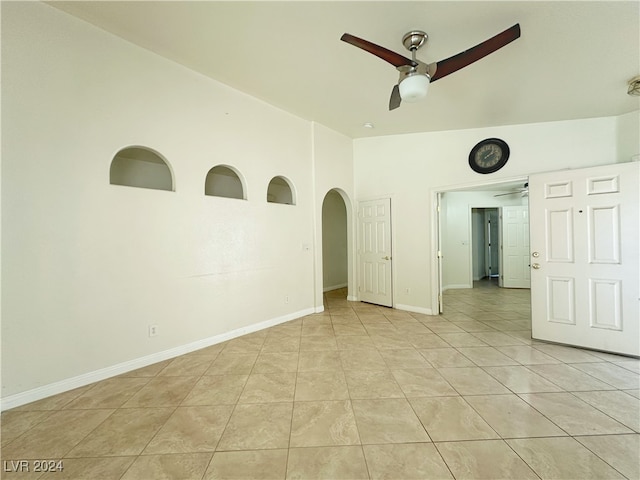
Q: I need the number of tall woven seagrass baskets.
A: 0